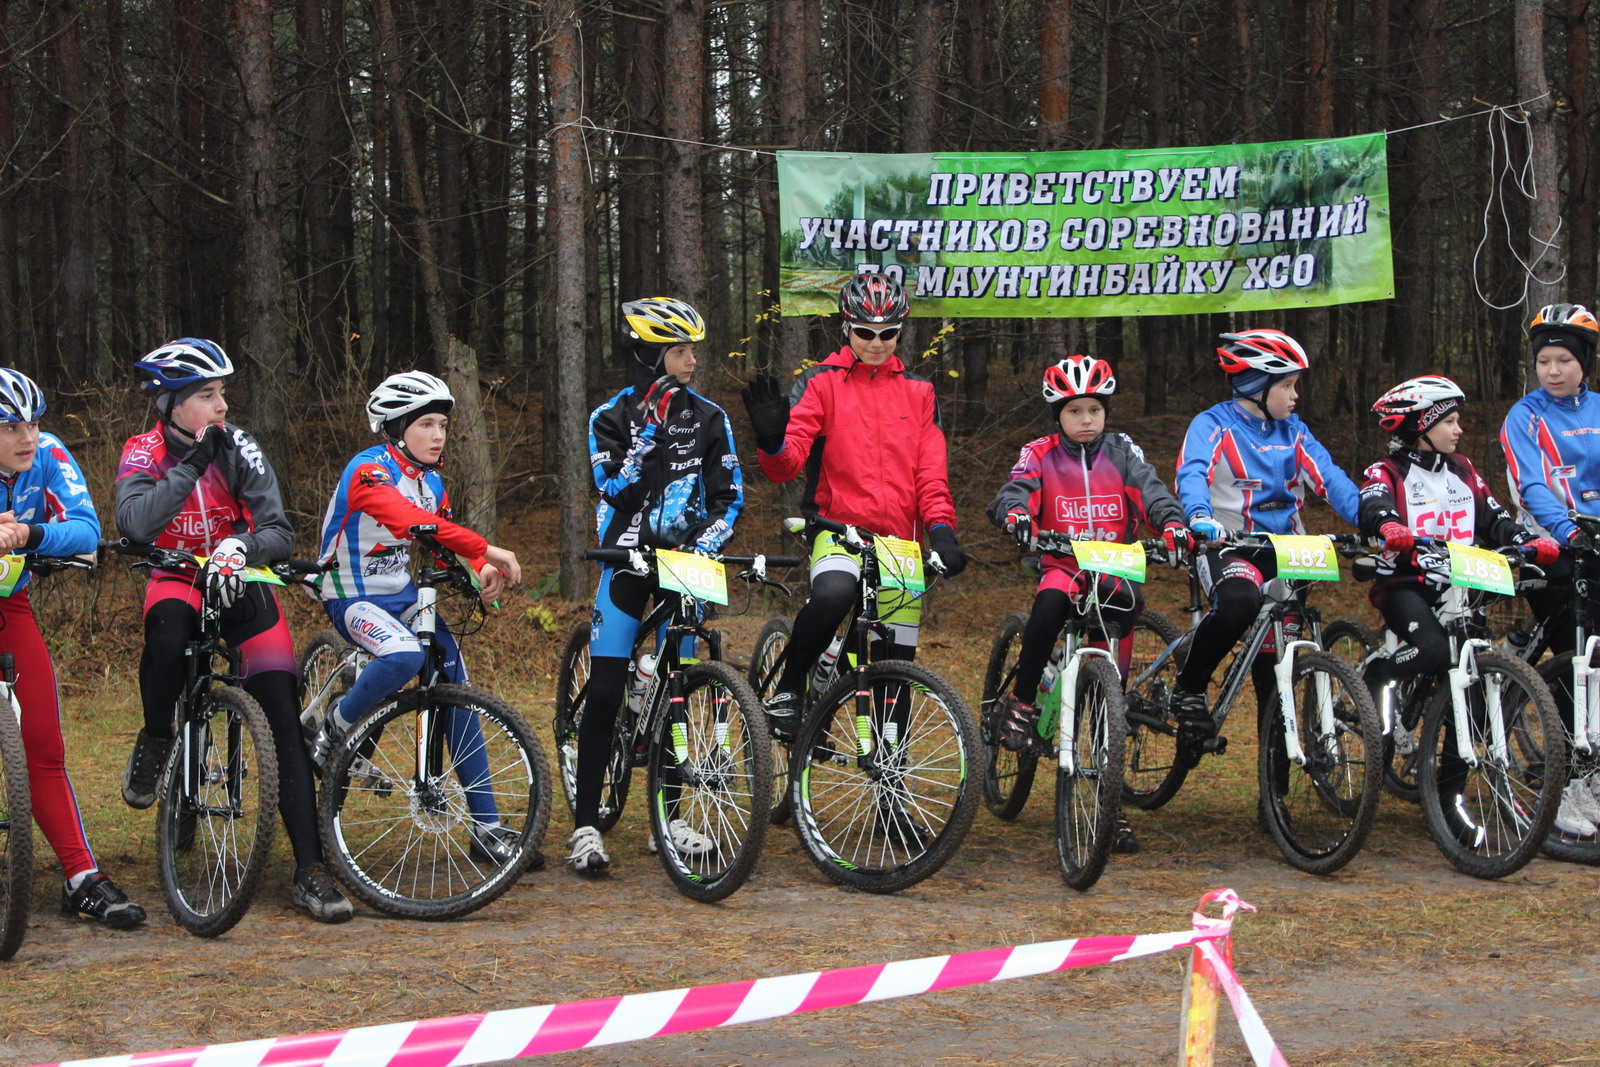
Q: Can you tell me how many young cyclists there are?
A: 9